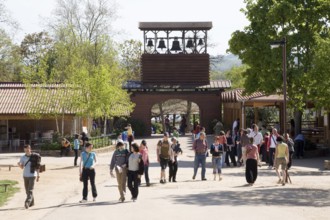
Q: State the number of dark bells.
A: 5